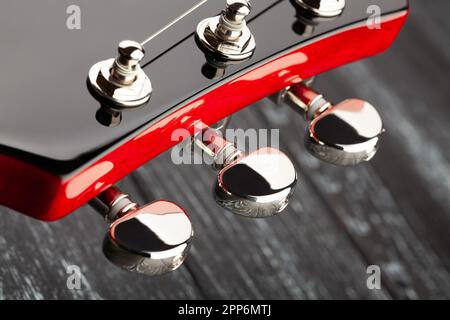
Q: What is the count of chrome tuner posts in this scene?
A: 3